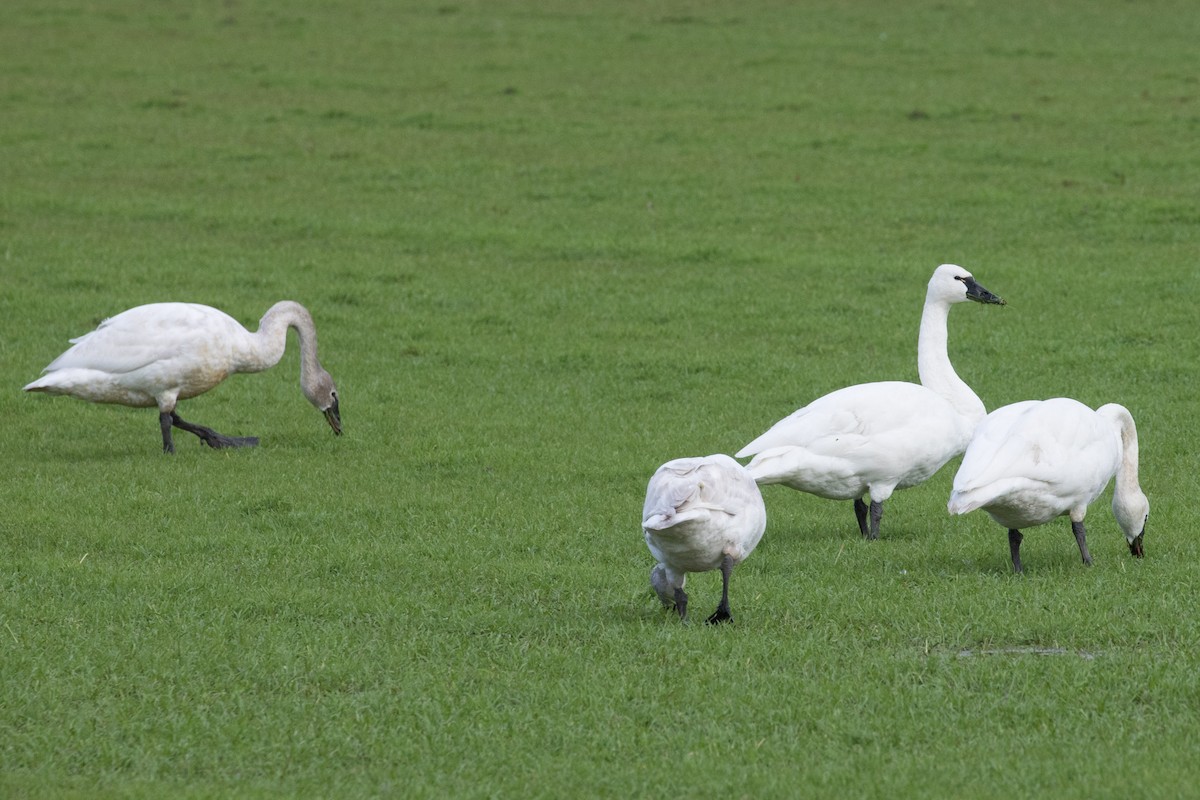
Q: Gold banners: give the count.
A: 0